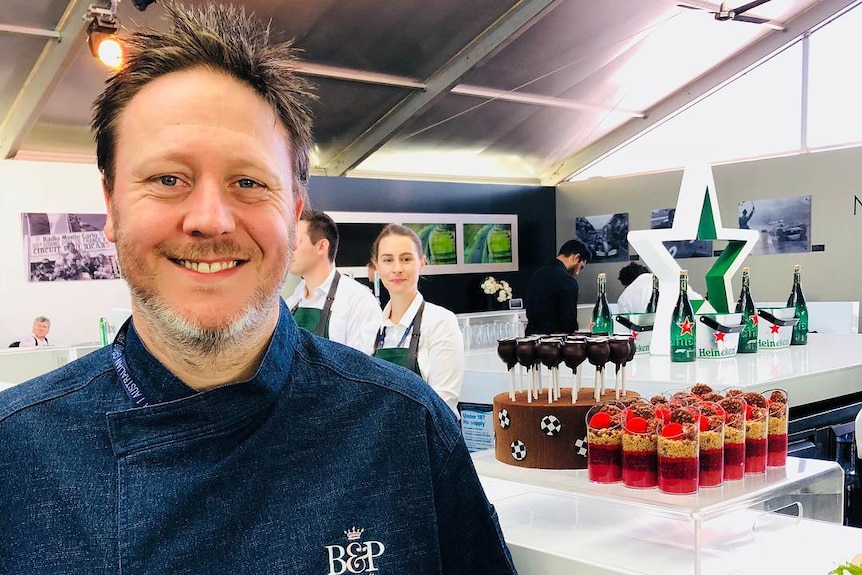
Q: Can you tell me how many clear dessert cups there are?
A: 15